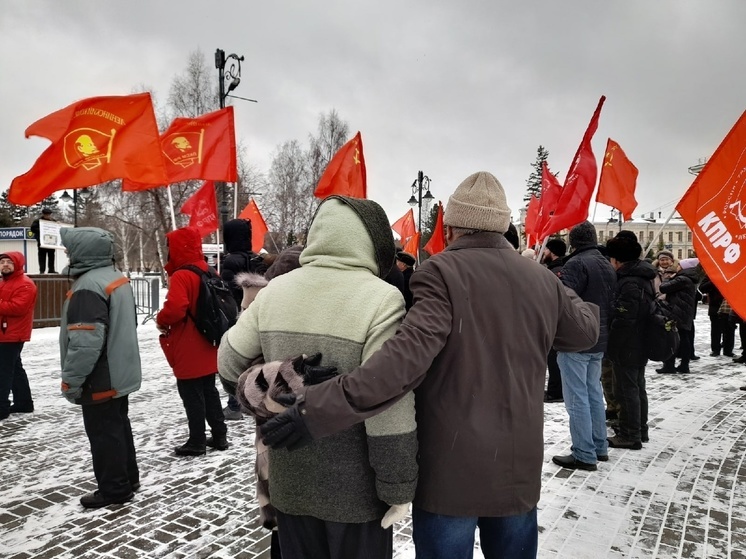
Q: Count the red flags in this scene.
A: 13